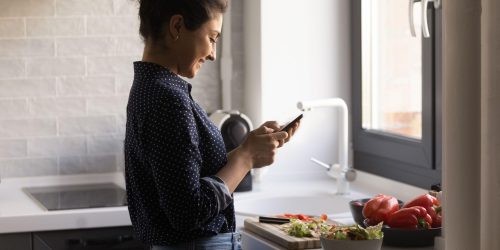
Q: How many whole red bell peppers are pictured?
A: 3